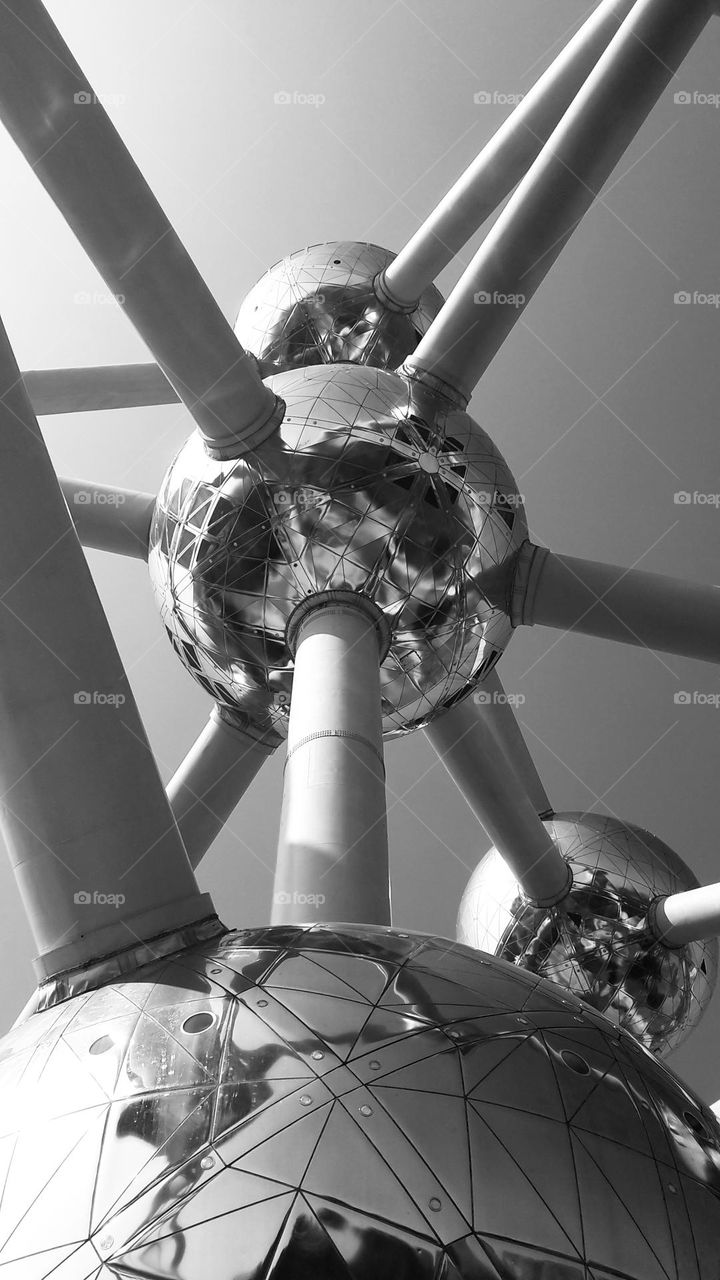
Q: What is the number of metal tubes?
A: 12